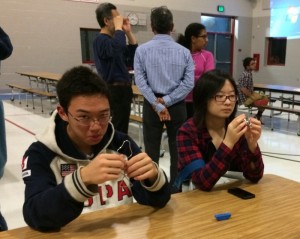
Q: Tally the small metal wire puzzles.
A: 2